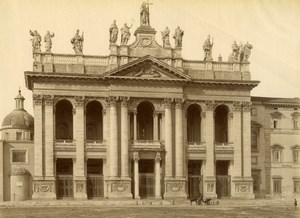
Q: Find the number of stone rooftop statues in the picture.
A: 11